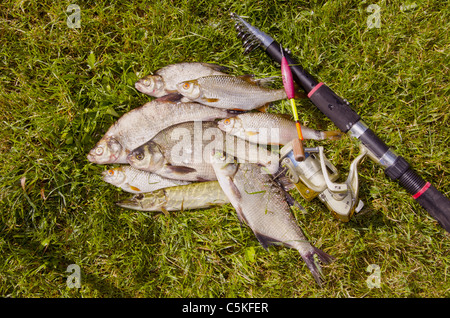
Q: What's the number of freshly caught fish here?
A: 8